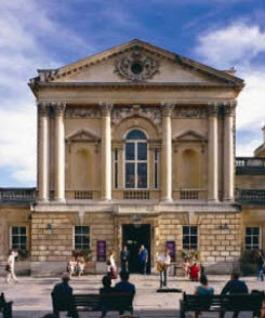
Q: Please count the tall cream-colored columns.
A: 6